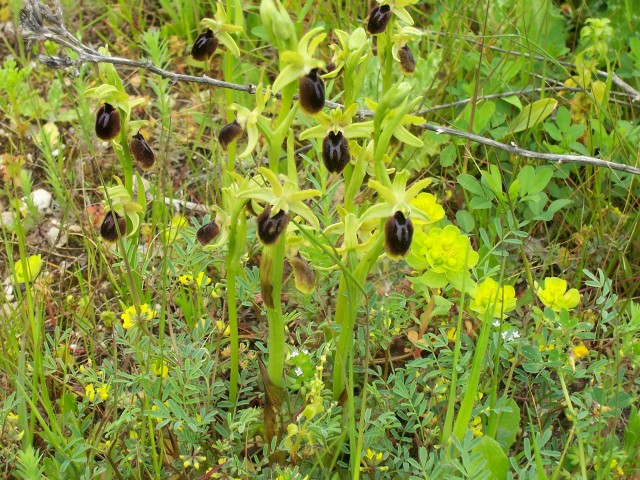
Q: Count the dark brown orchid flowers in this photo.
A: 12